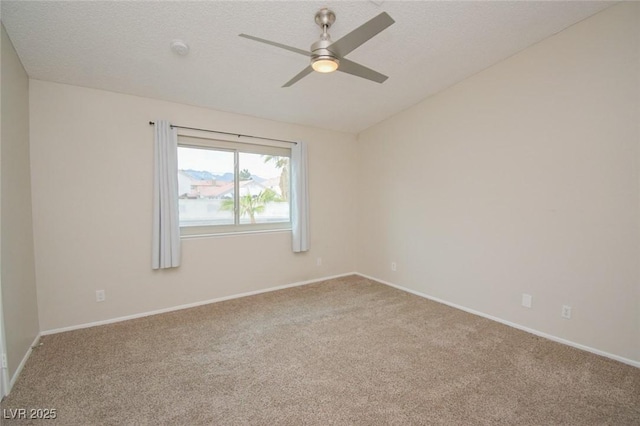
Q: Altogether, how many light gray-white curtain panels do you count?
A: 2